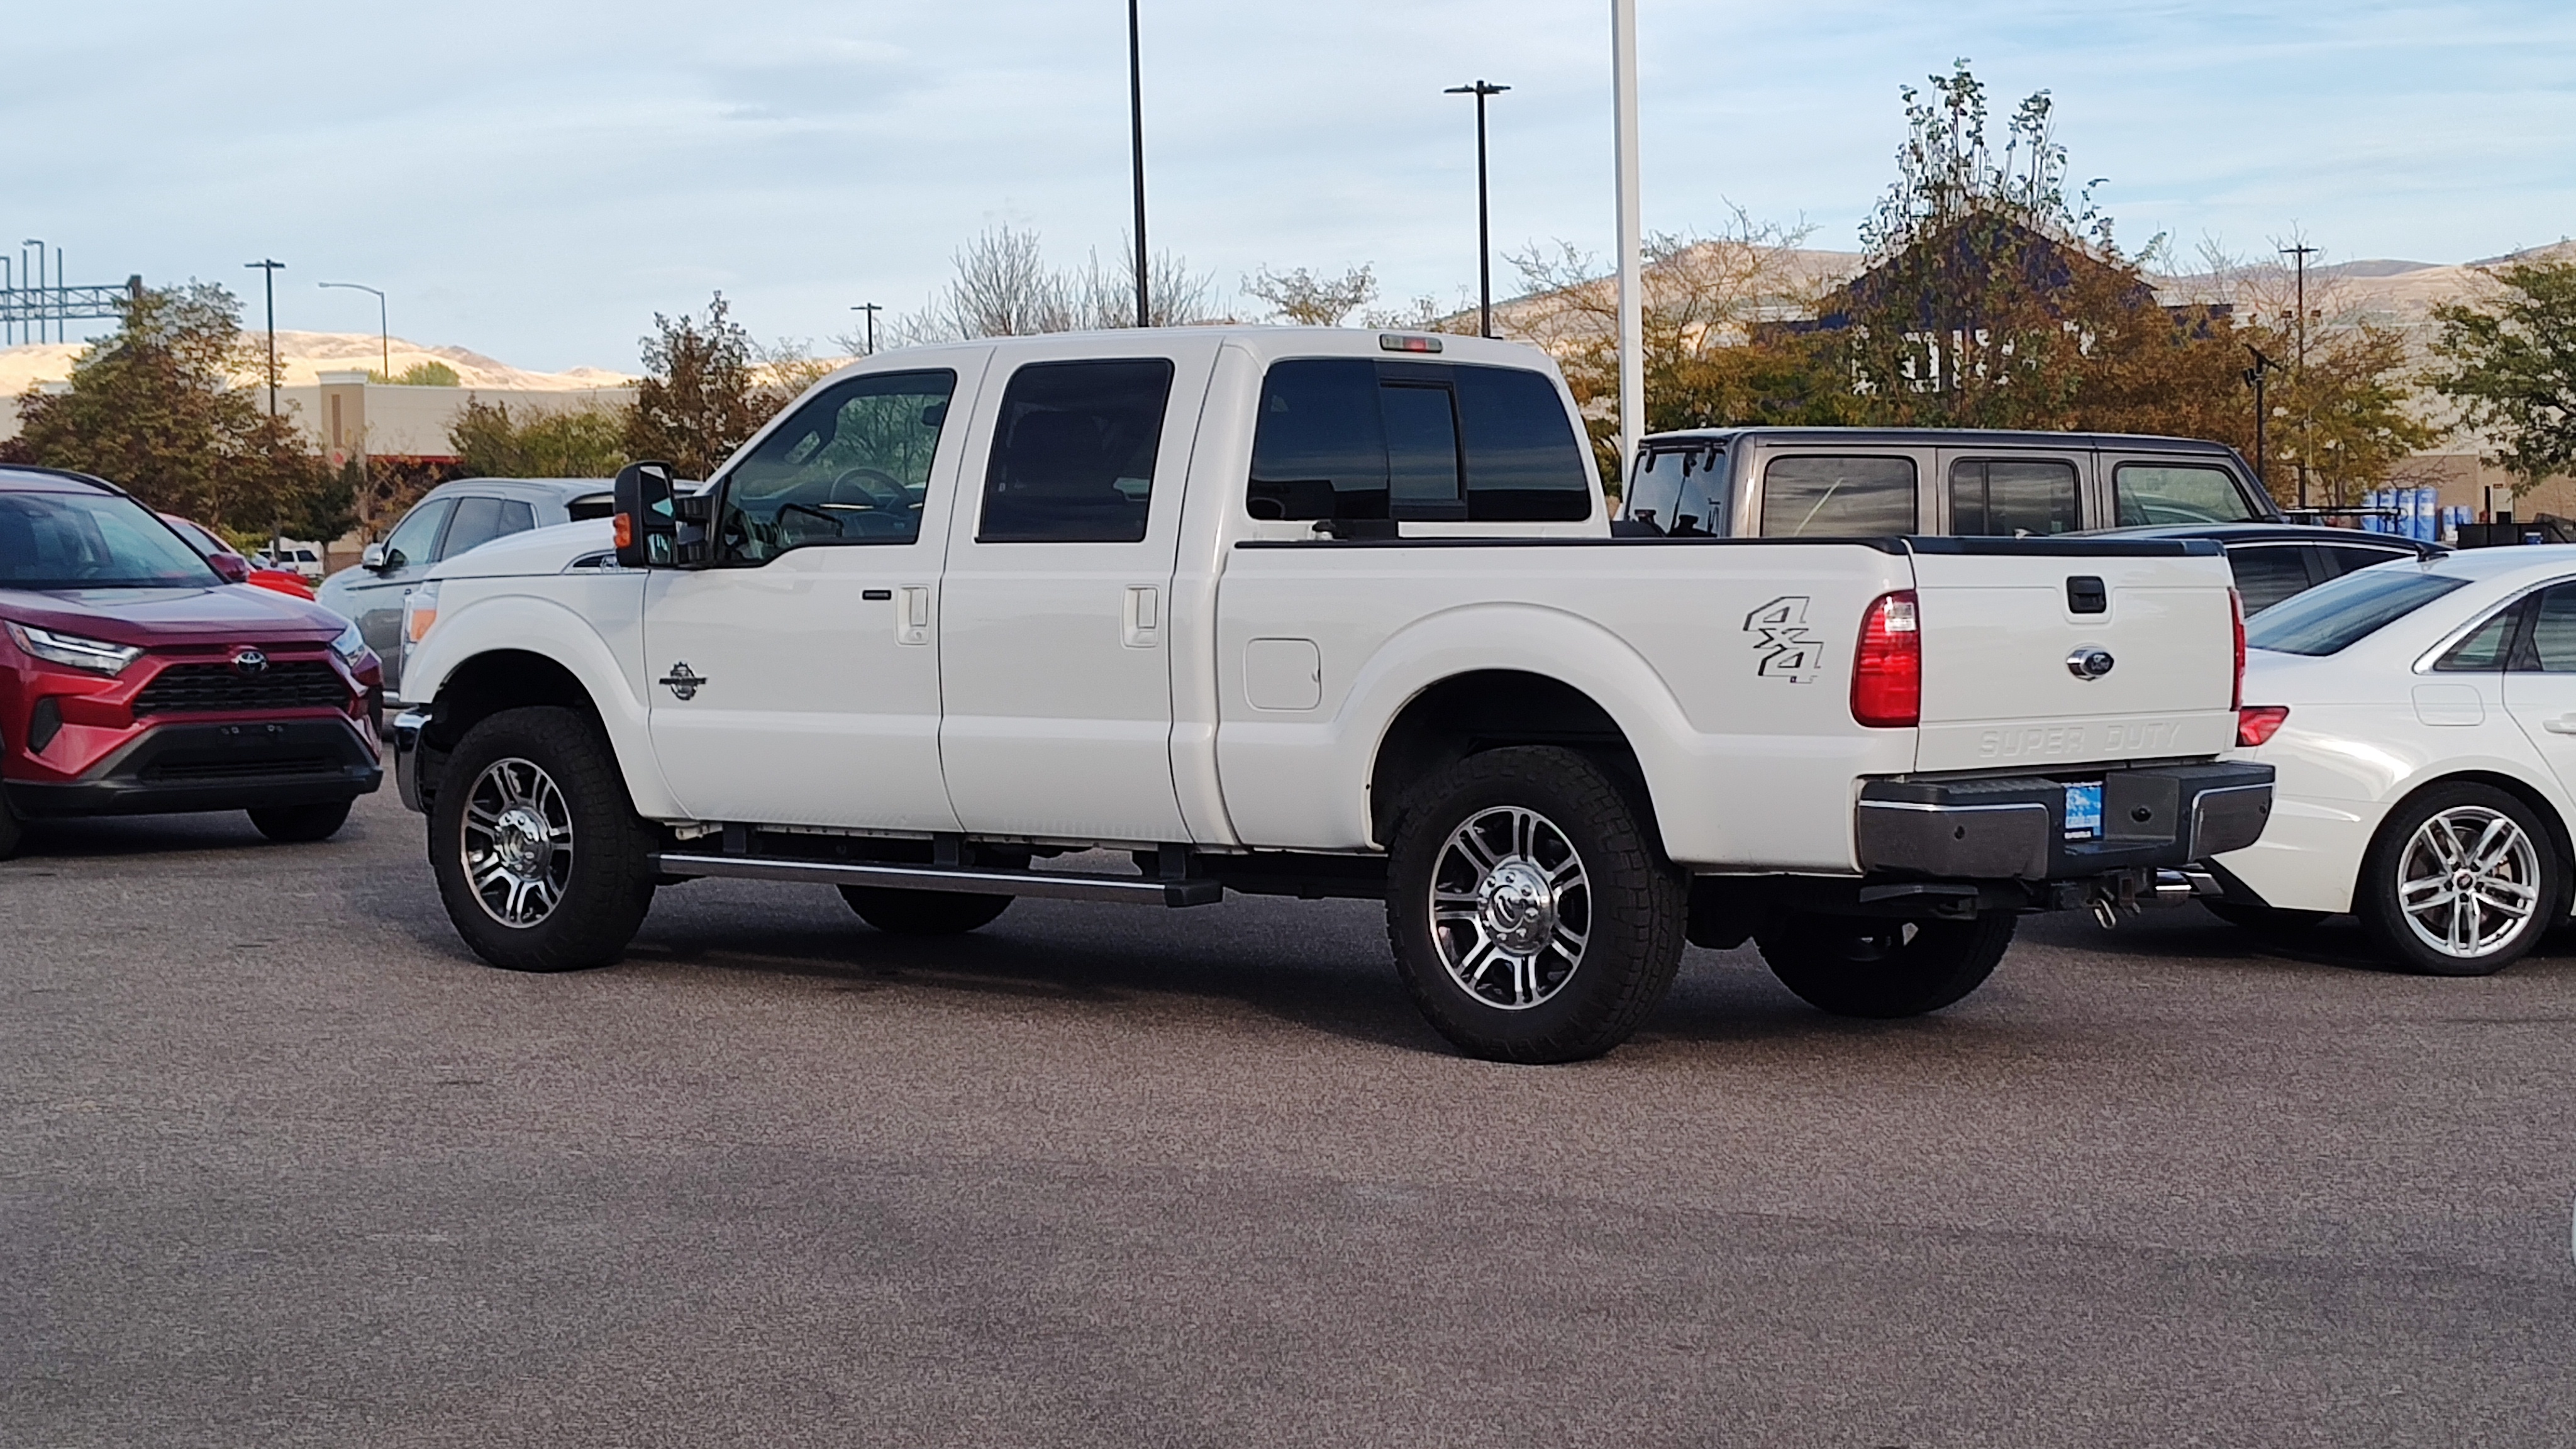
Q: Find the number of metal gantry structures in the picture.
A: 1